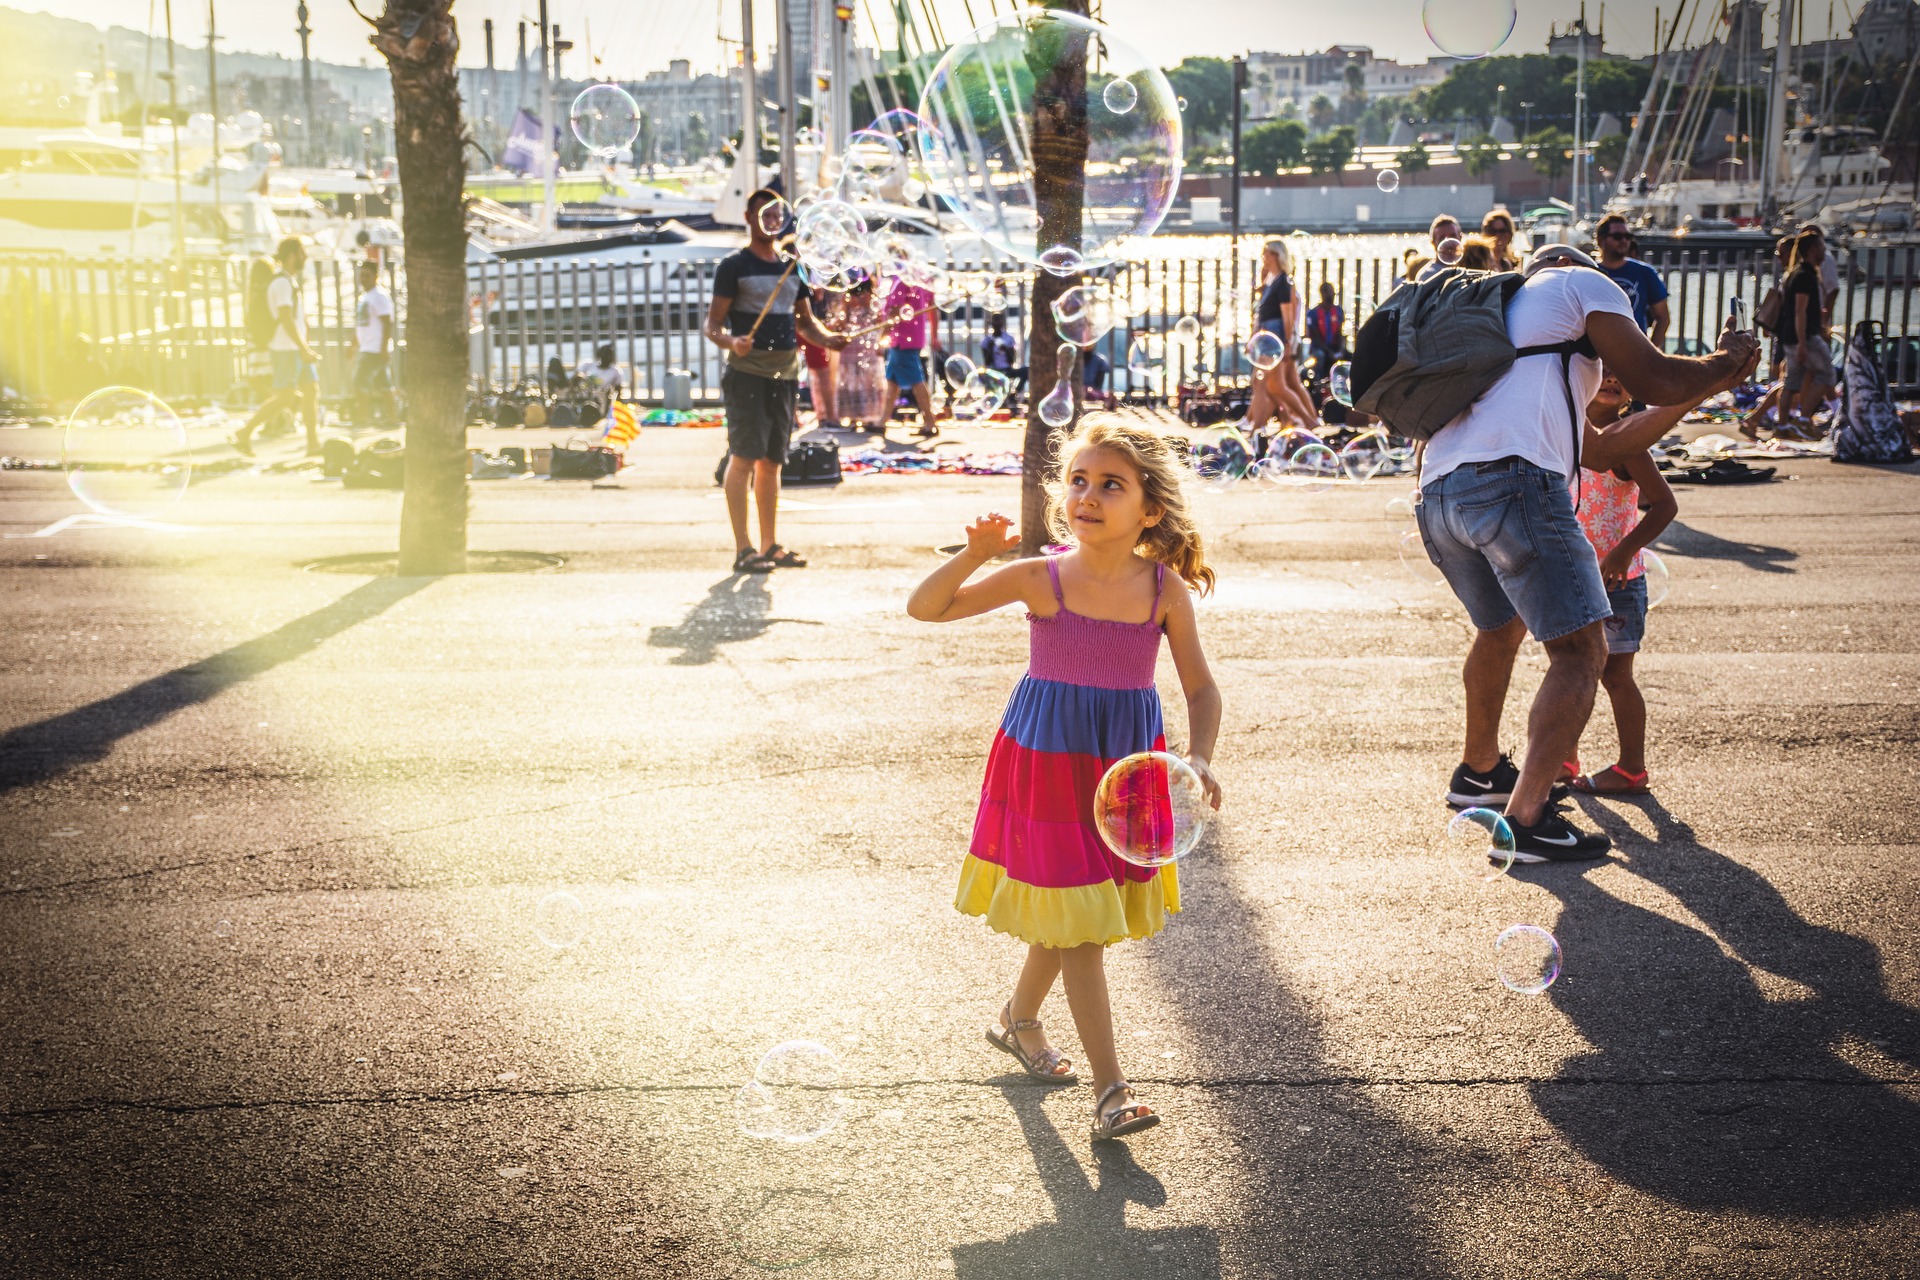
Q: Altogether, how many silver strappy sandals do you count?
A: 2